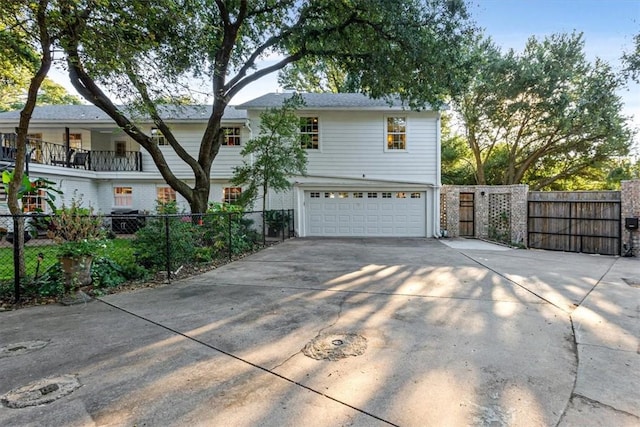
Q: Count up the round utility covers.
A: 3